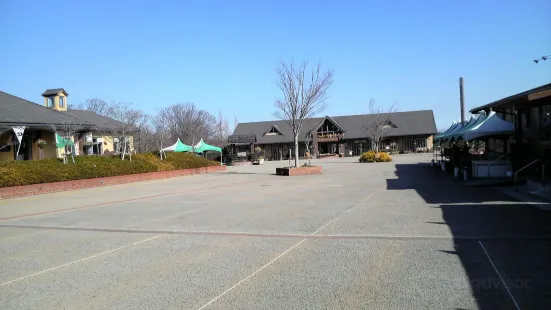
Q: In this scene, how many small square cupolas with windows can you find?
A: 1